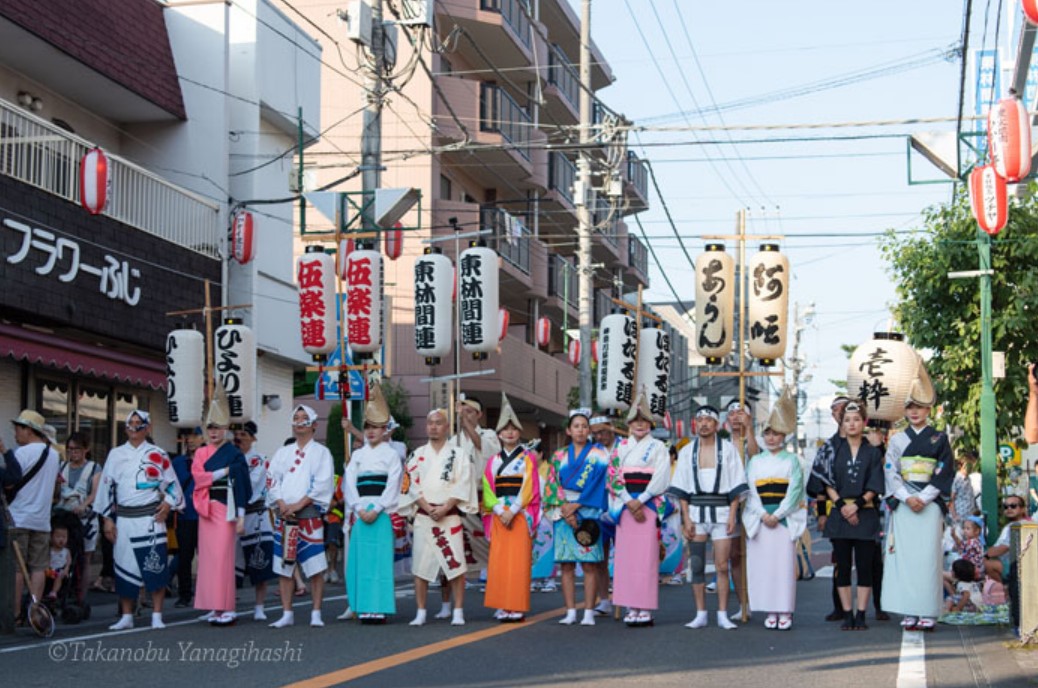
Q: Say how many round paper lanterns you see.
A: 1